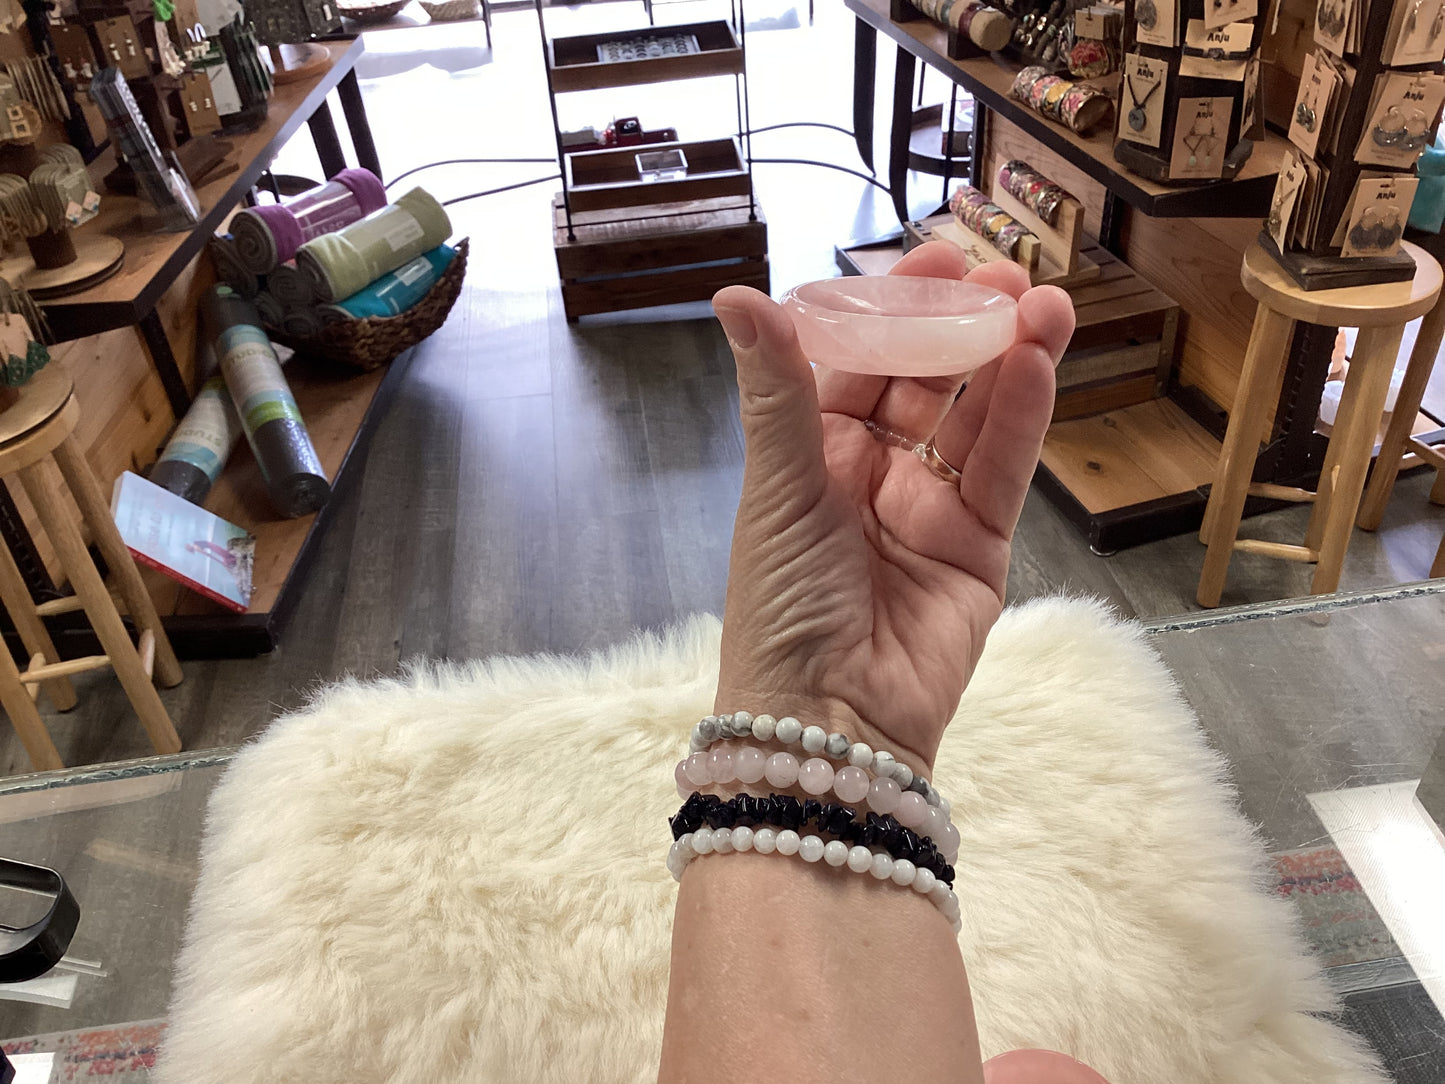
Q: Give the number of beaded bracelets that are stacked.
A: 4